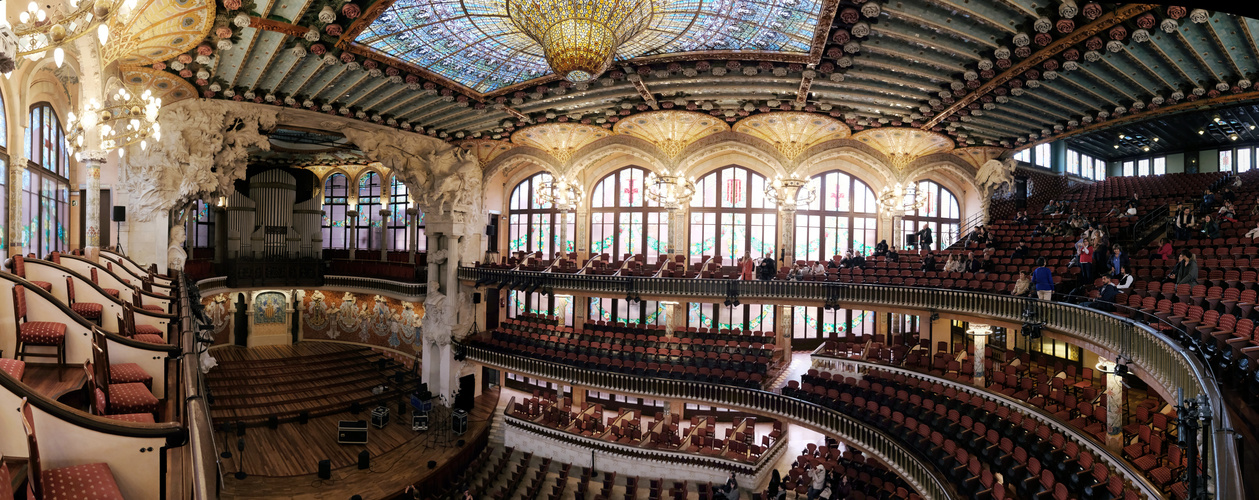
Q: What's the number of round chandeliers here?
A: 6